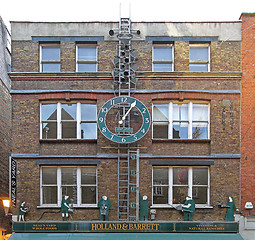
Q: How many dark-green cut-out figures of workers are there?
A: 6